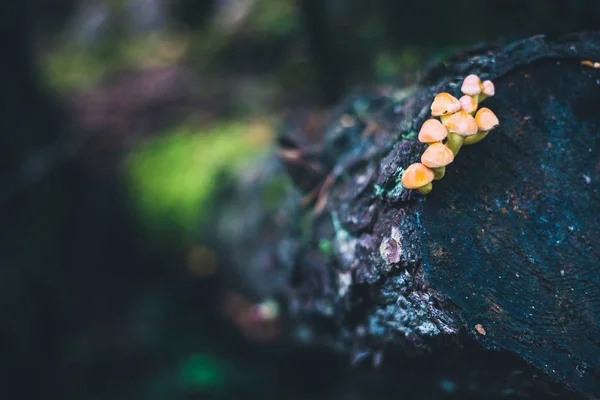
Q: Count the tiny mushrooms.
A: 9